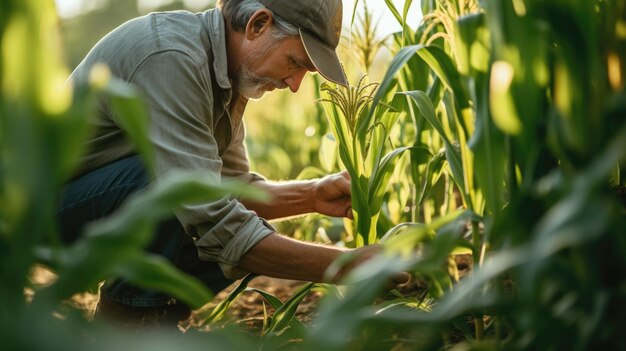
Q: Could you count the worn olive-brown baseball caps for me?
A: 1